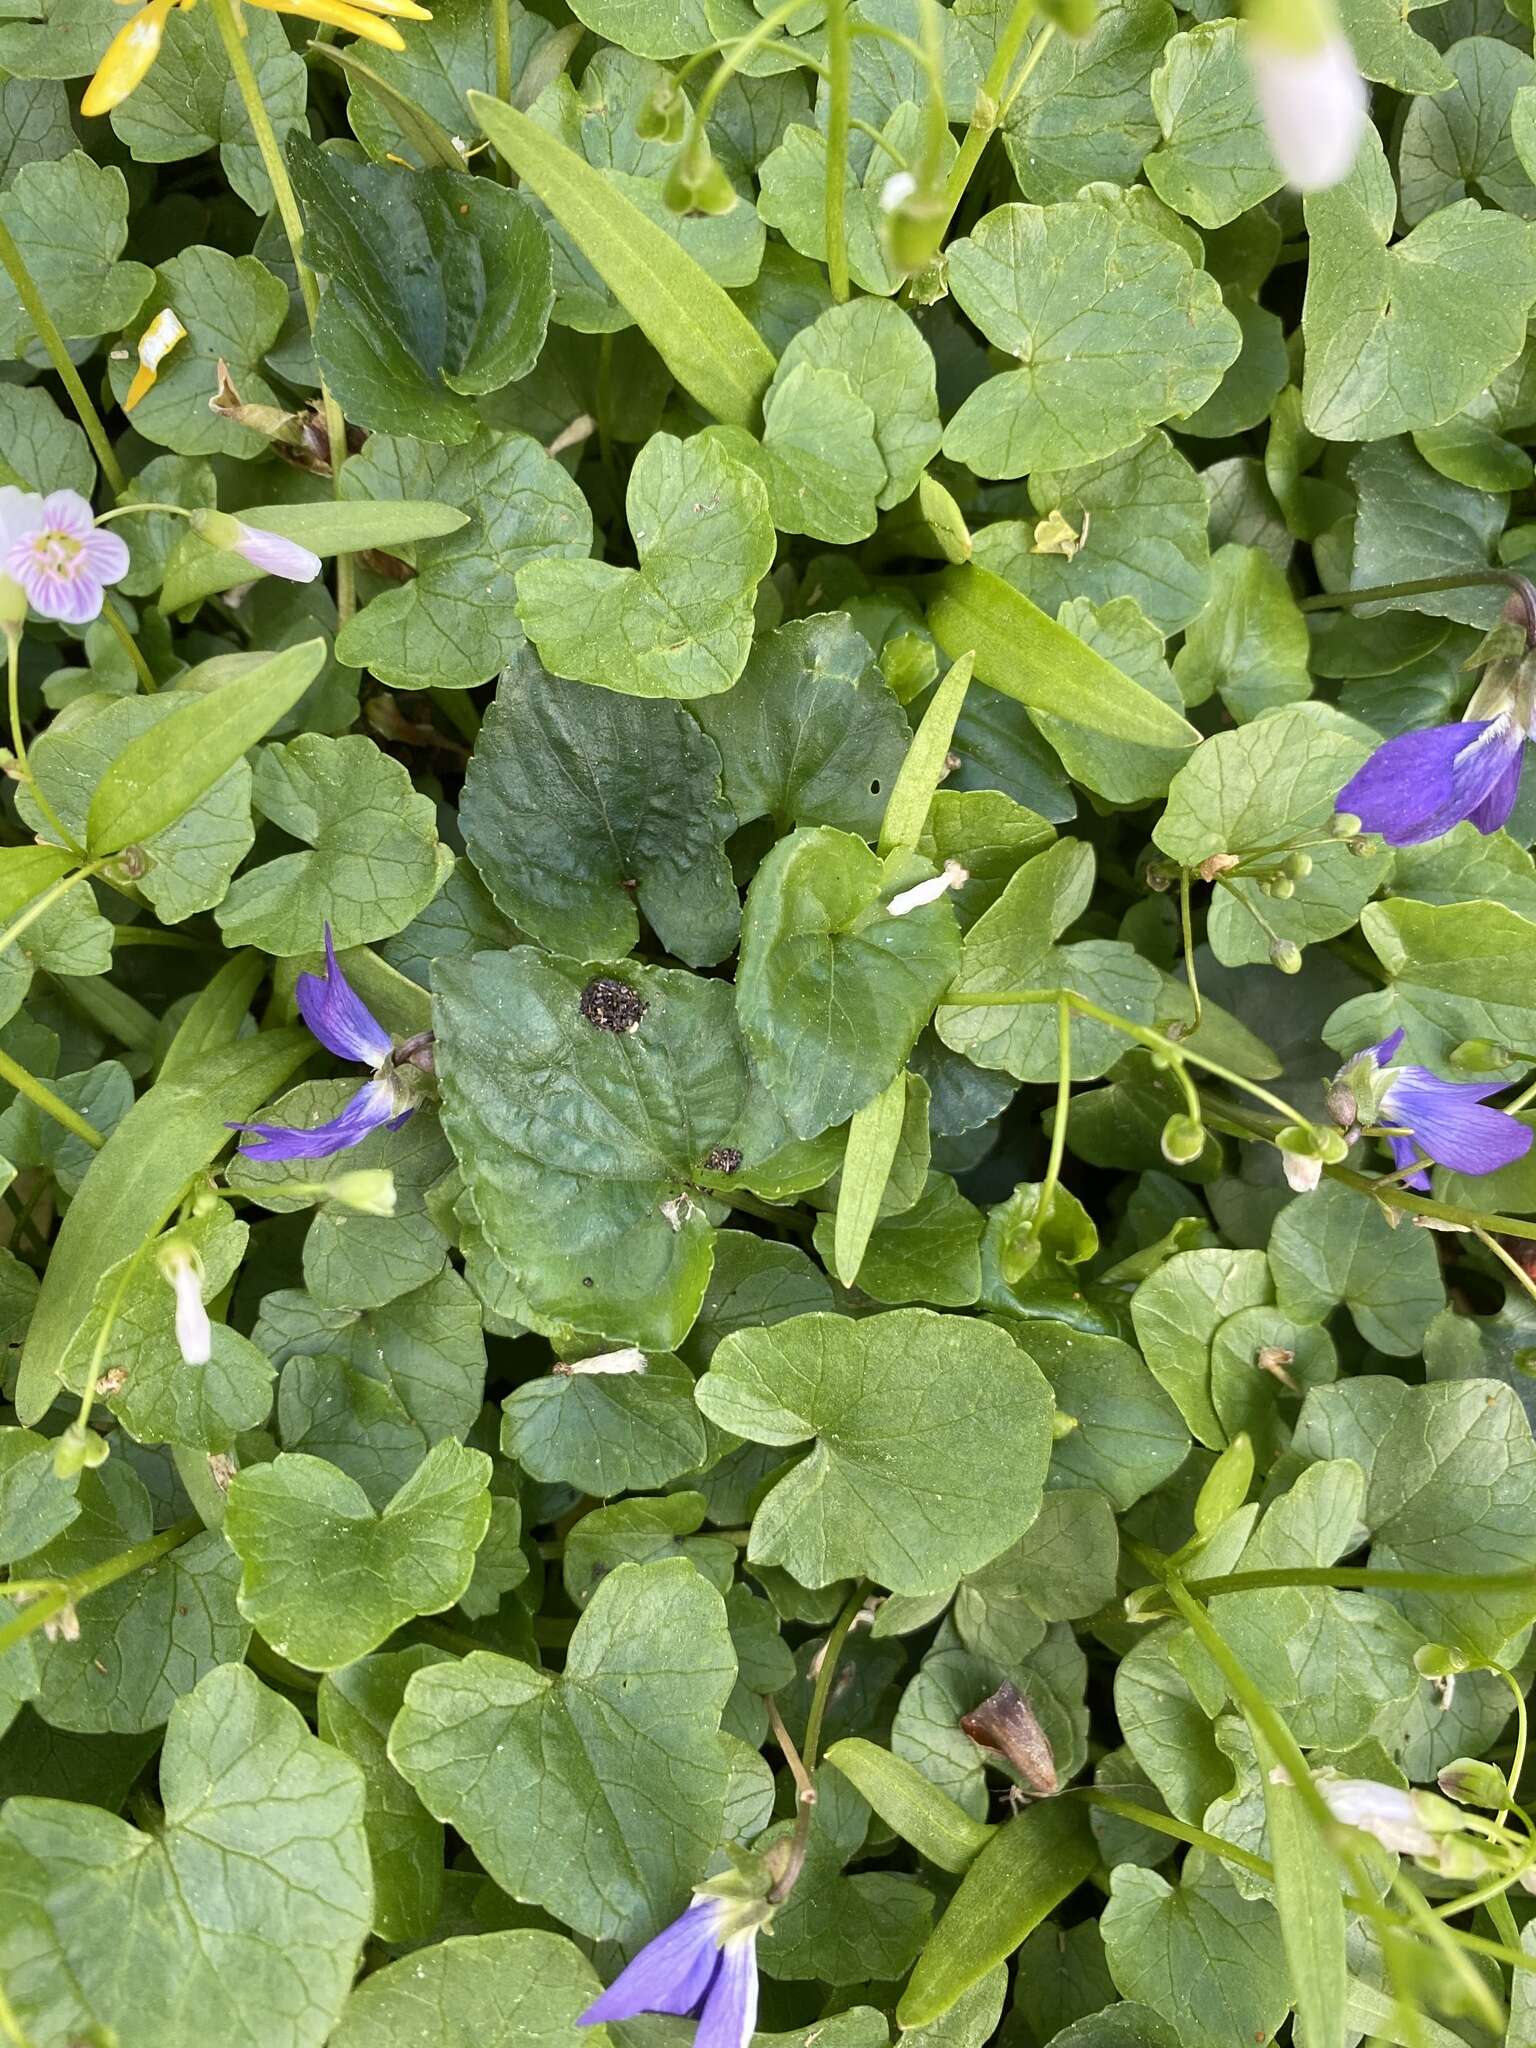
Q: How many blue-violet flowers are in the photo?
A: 4